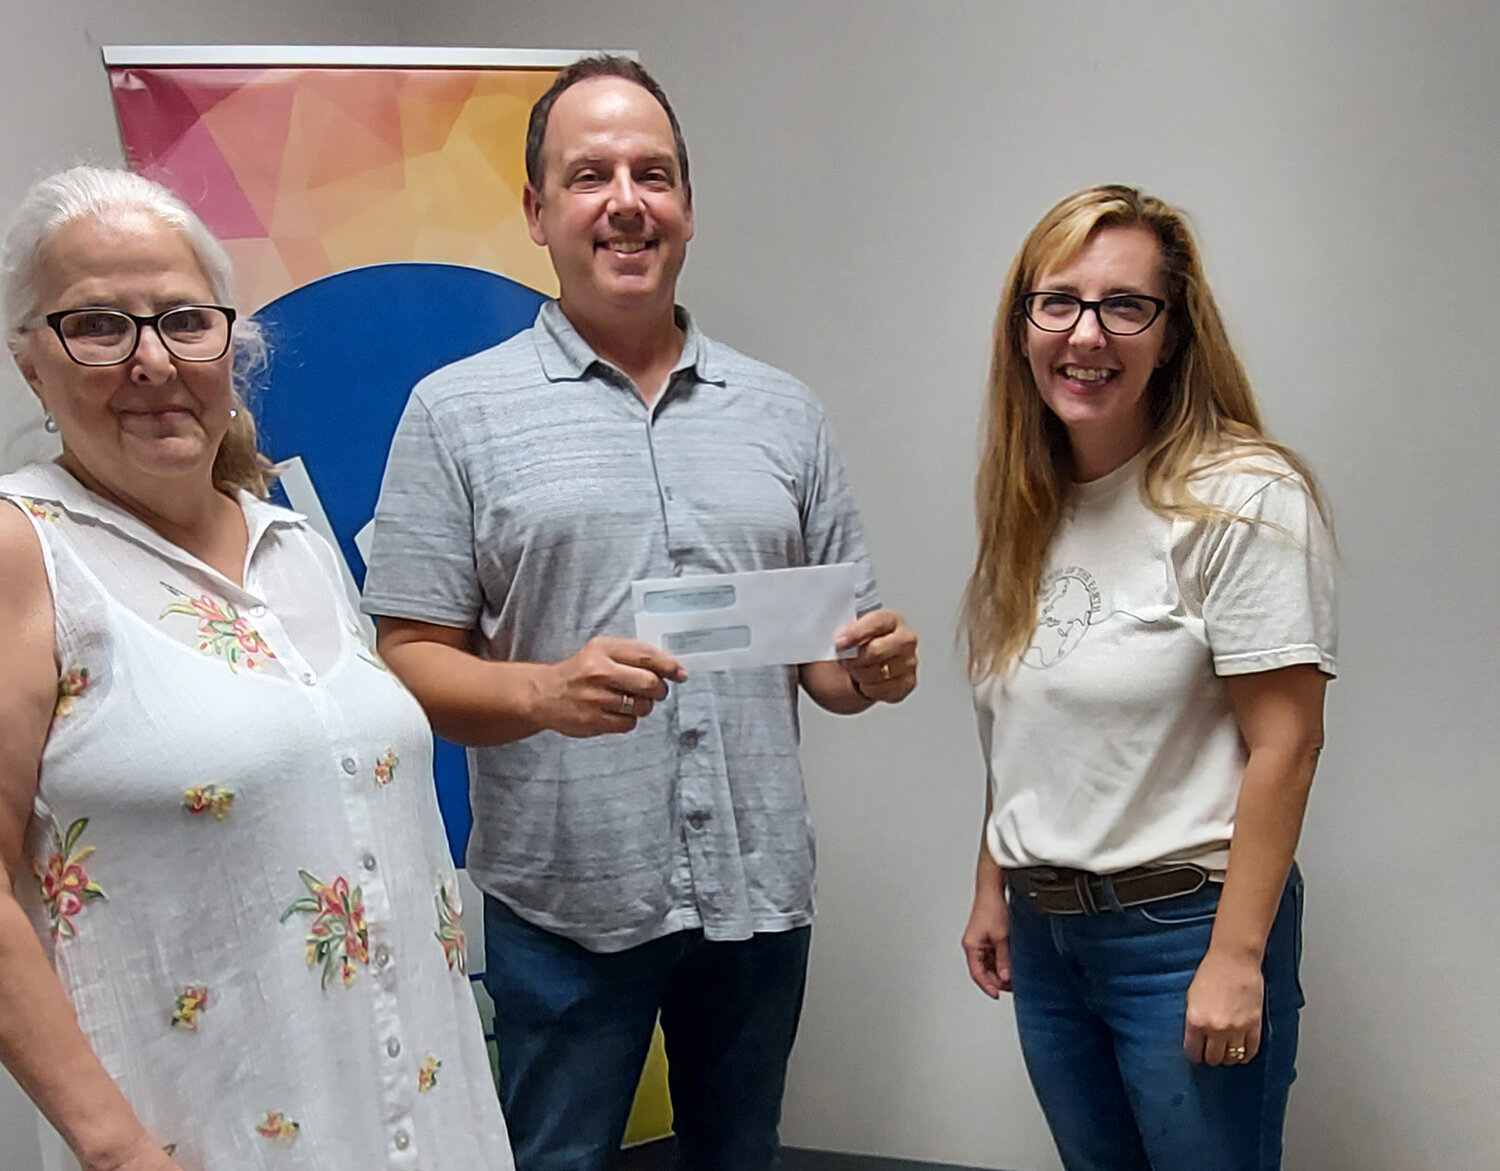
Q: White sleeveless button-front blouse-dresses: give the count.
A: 1